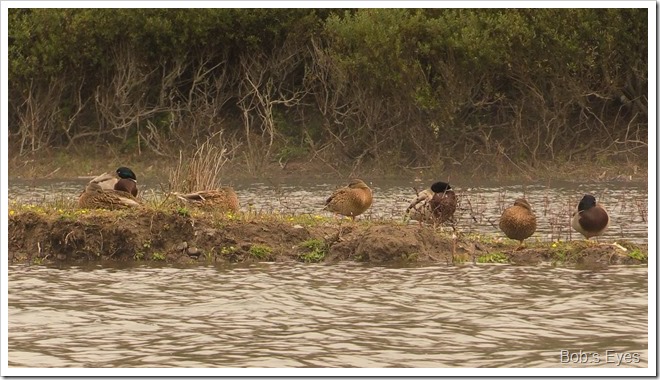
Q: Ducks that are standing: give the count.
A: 4